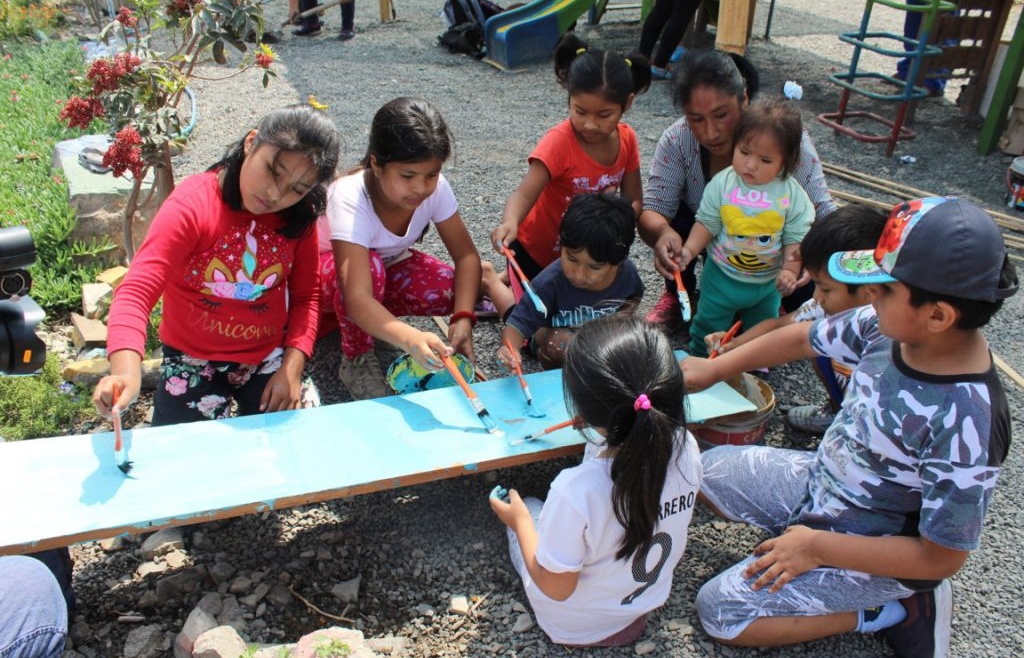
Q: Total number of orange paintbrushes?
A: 7